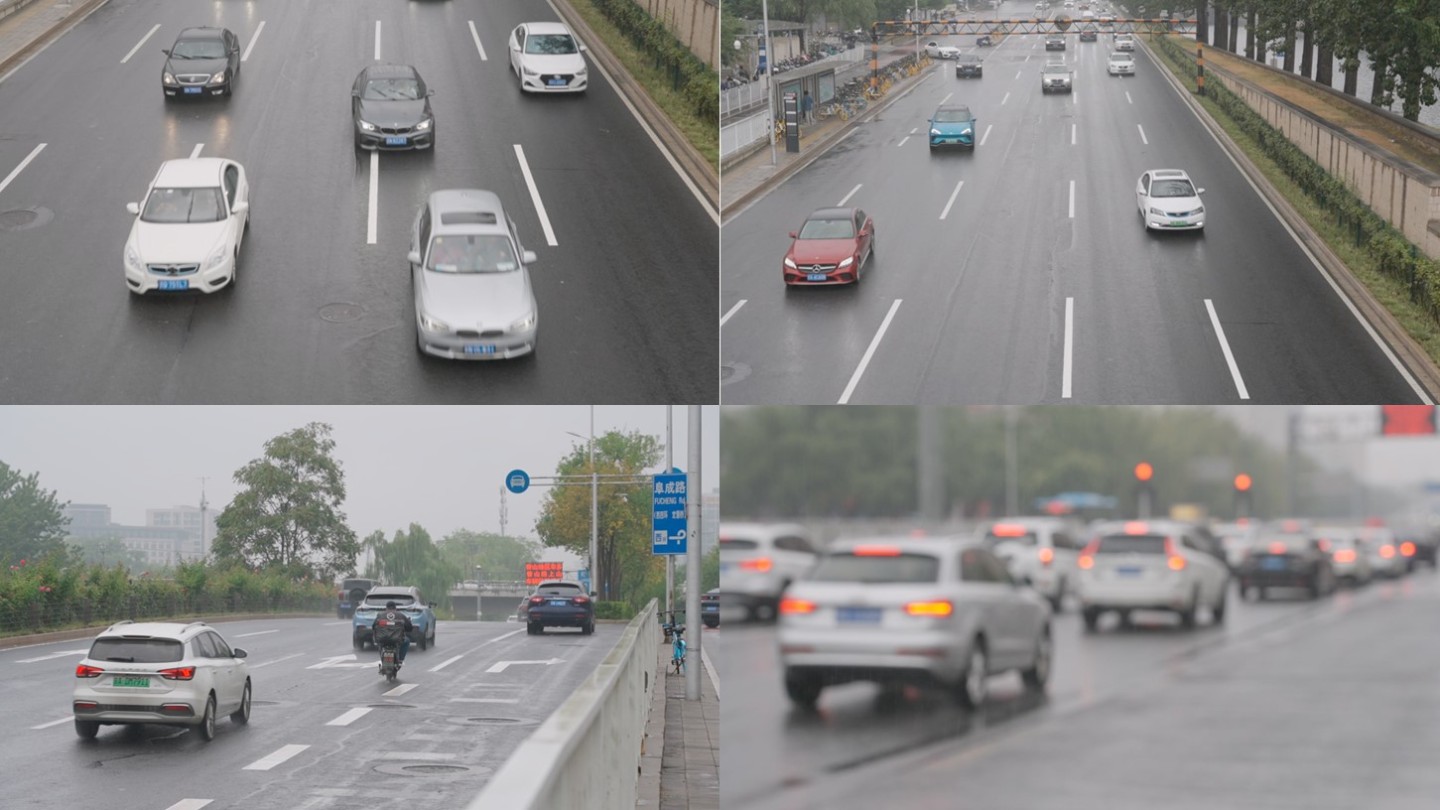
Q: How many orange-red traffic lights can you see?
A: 2